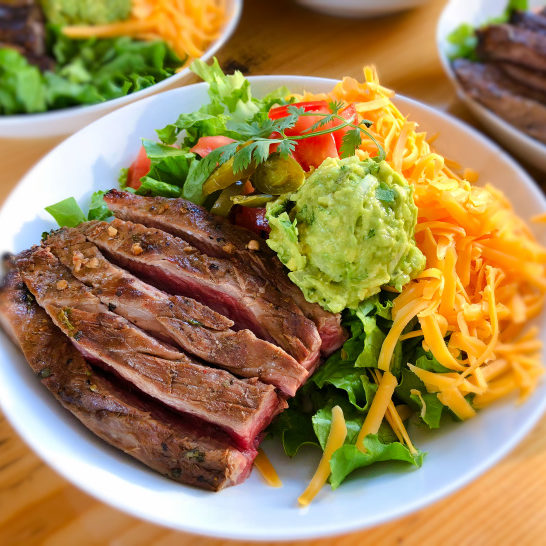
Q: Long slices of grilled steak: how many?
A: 5